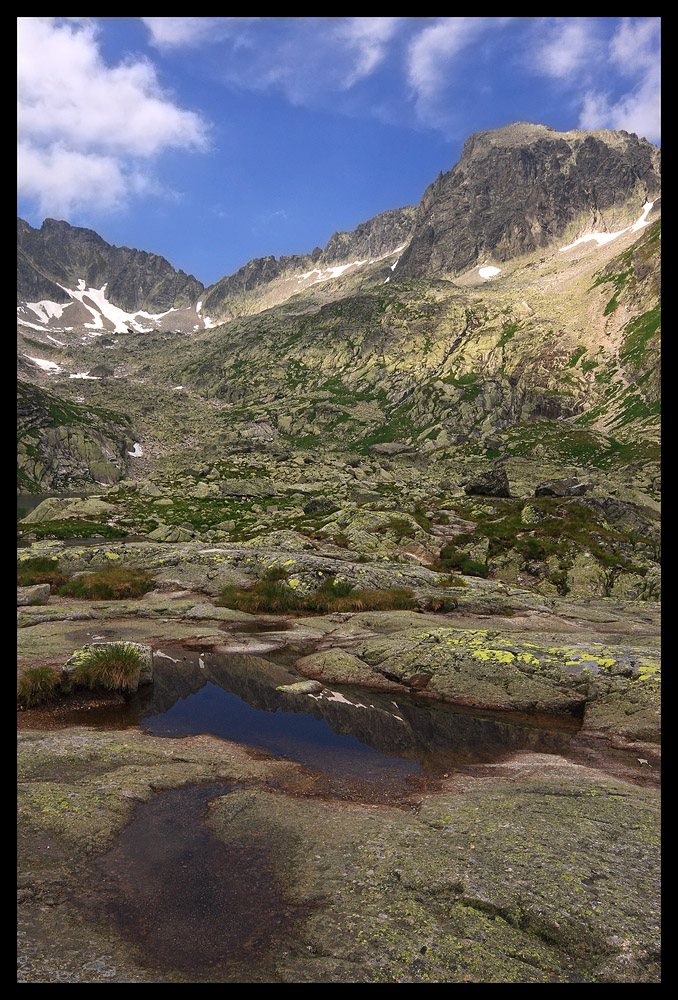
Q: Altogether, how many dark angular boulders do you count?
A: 2